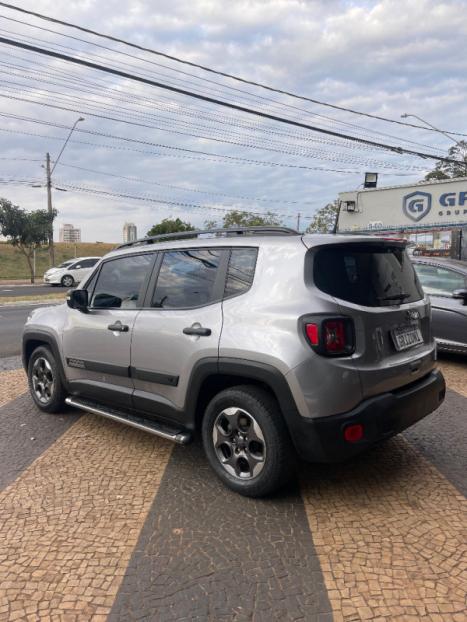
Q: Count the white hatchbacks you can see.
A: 1